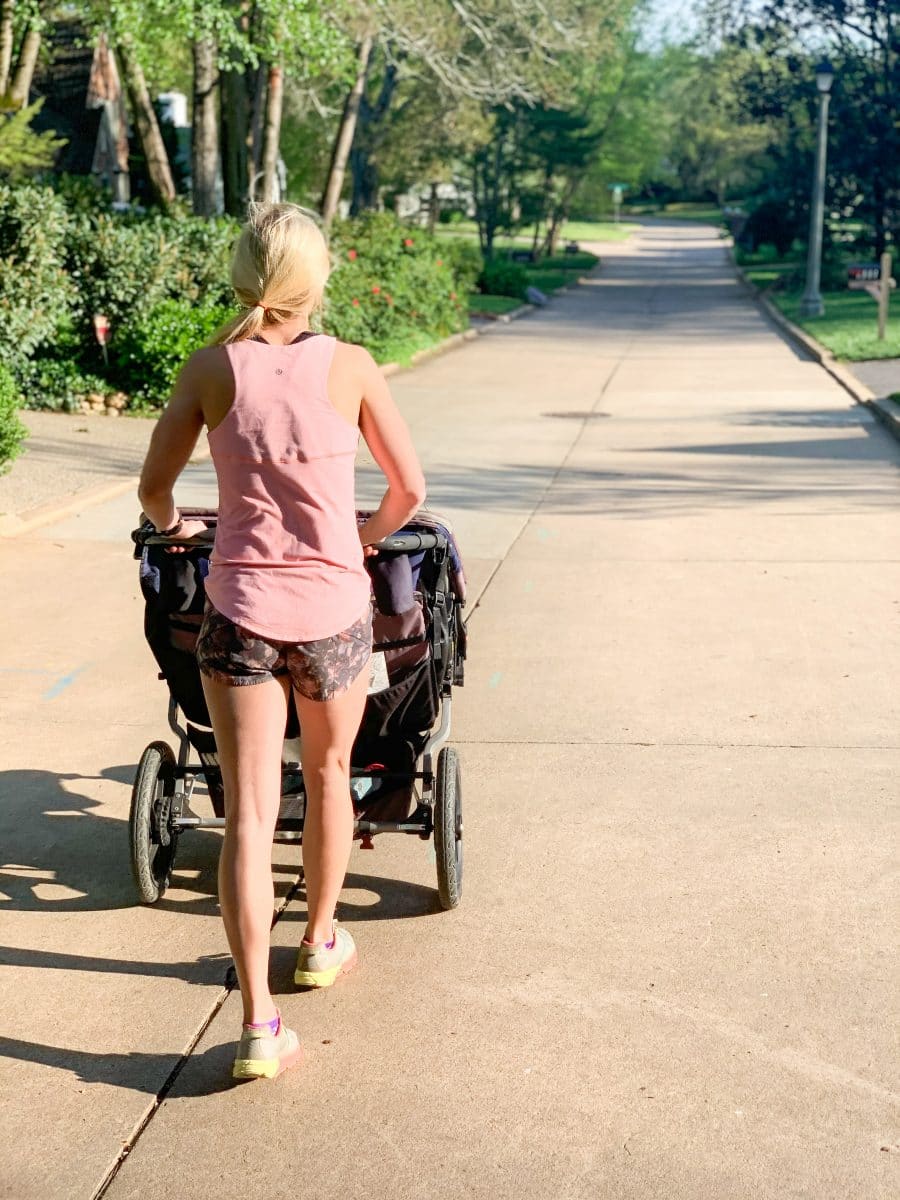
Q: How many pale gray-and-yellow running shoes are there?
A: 2